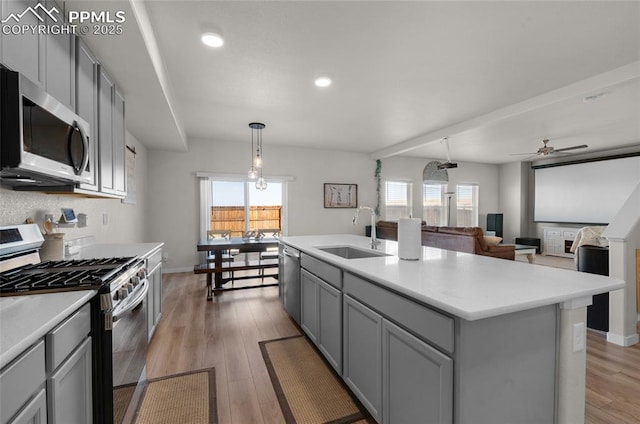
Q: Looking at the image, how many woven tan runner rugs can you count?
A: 2